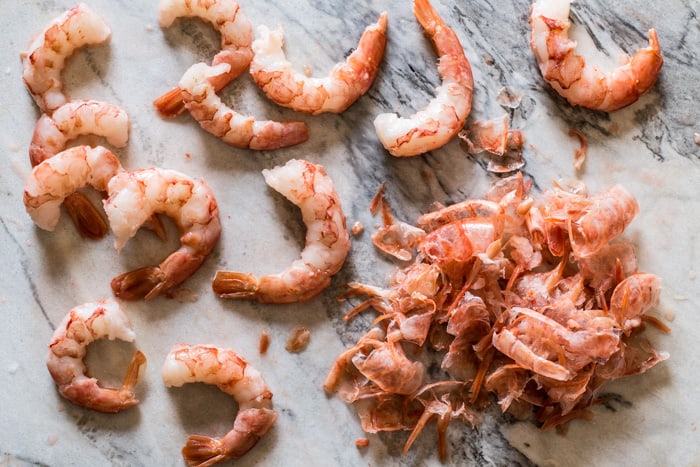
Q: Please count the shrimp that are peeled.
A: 12